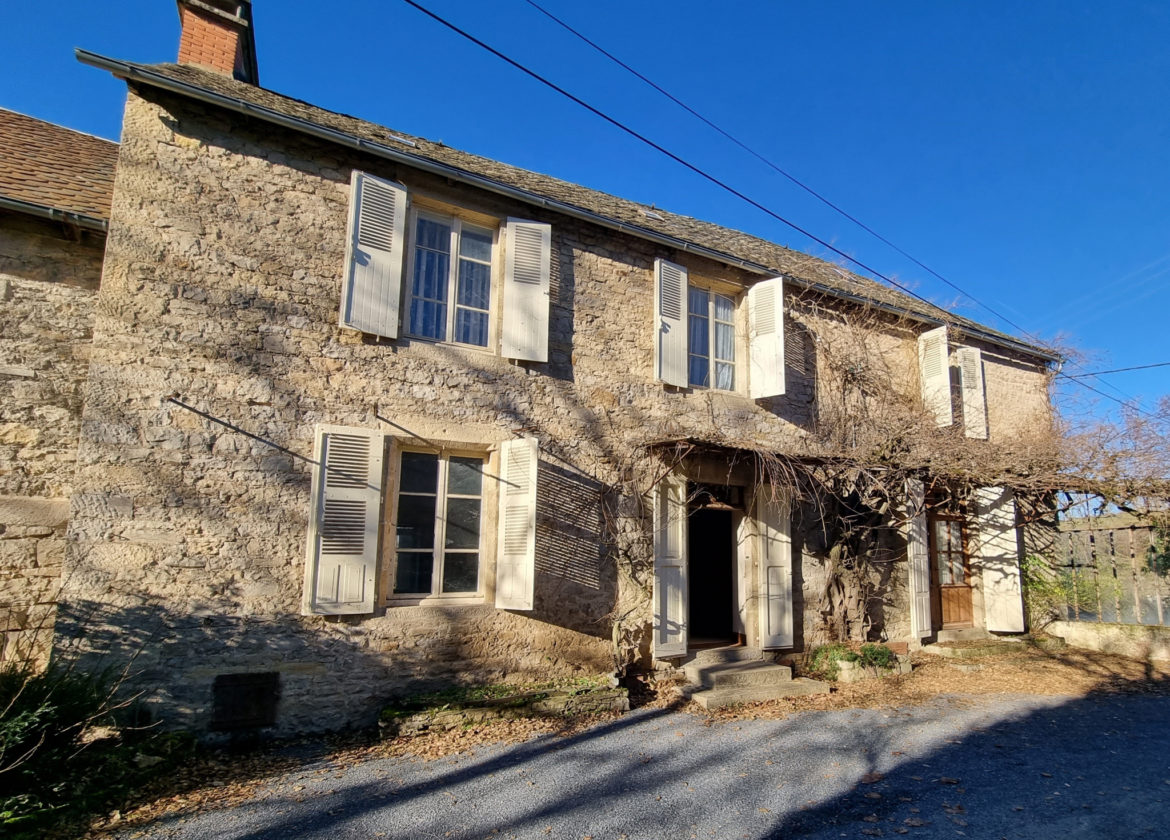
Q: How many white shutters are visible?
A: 12